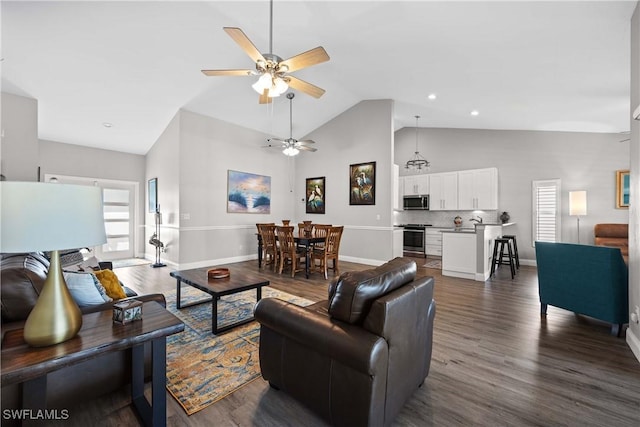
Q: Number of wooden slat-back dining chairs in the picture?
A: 6